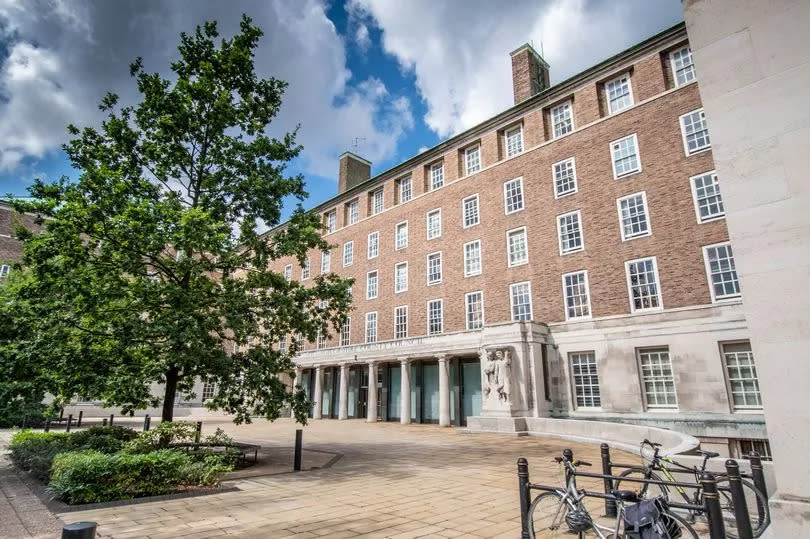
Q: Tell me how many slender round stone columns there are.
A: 6